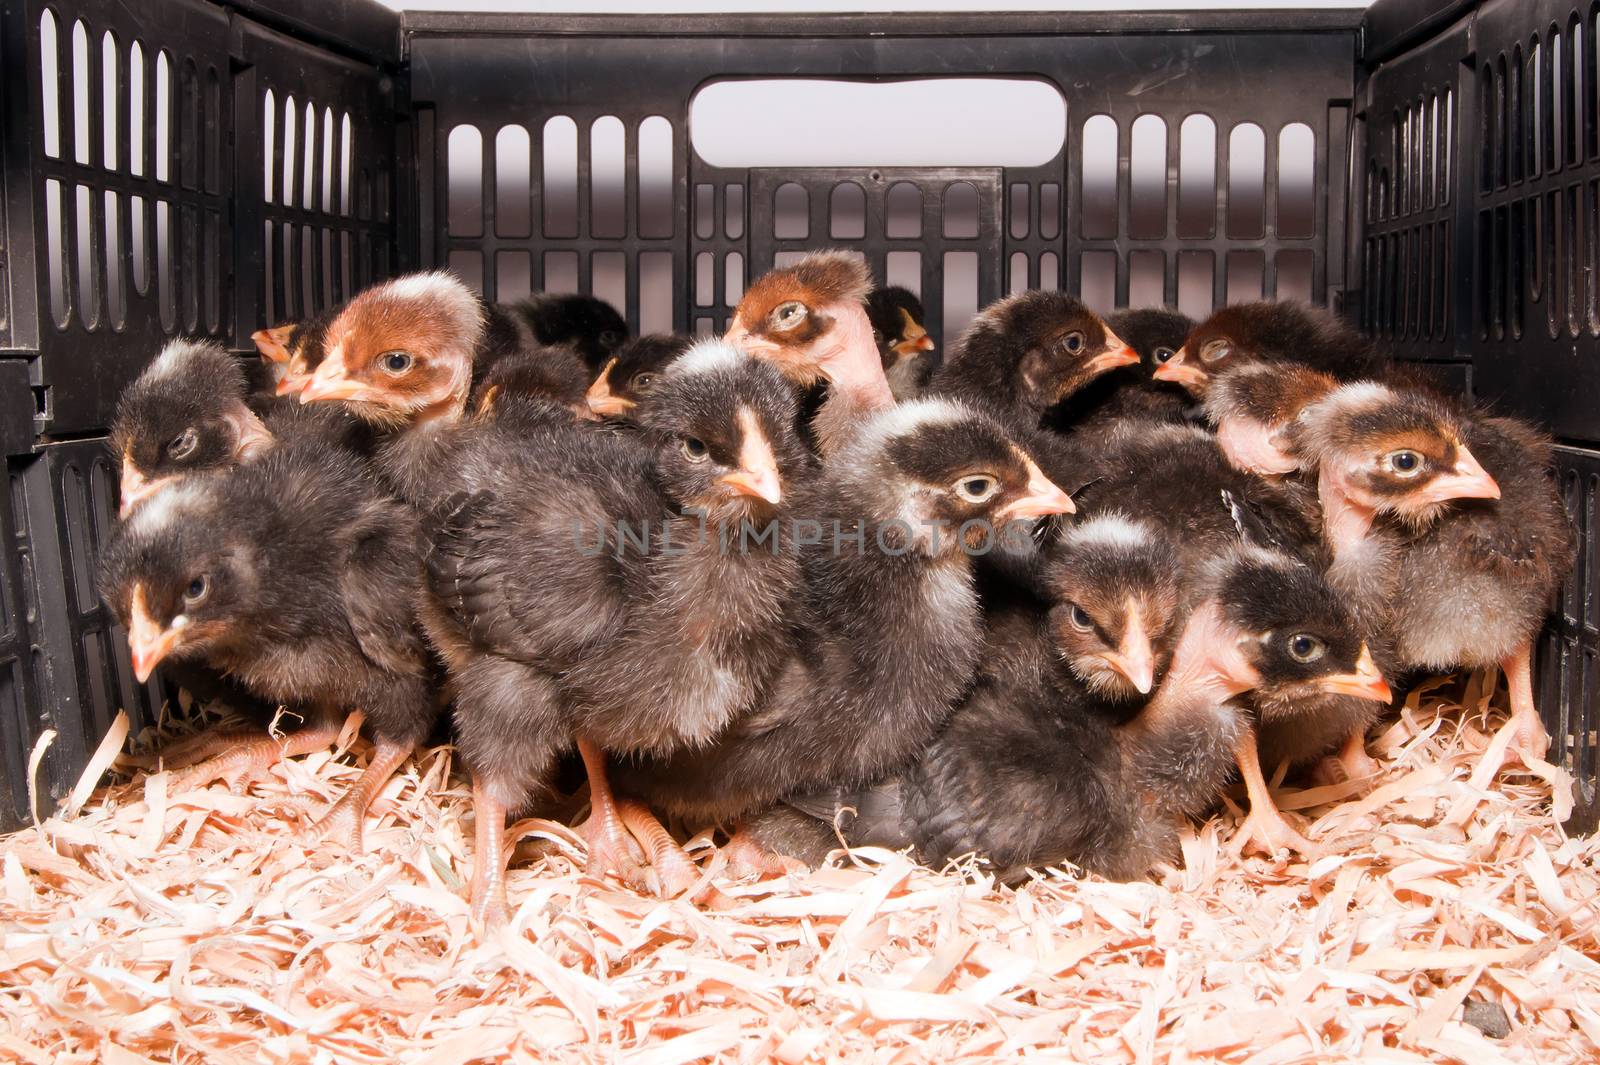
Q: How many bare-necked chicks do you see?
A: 6